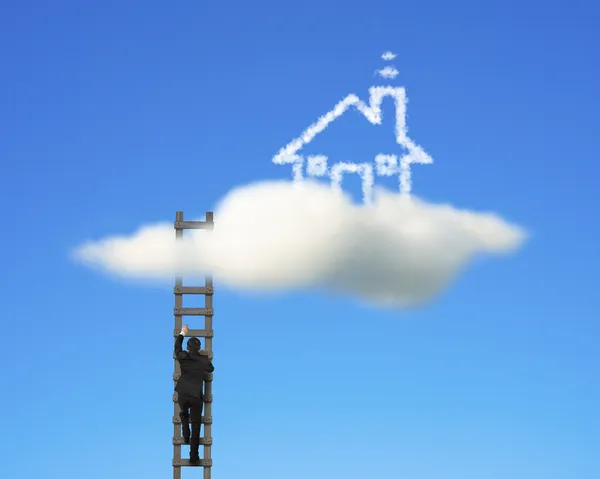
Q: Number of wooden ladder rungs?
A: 10